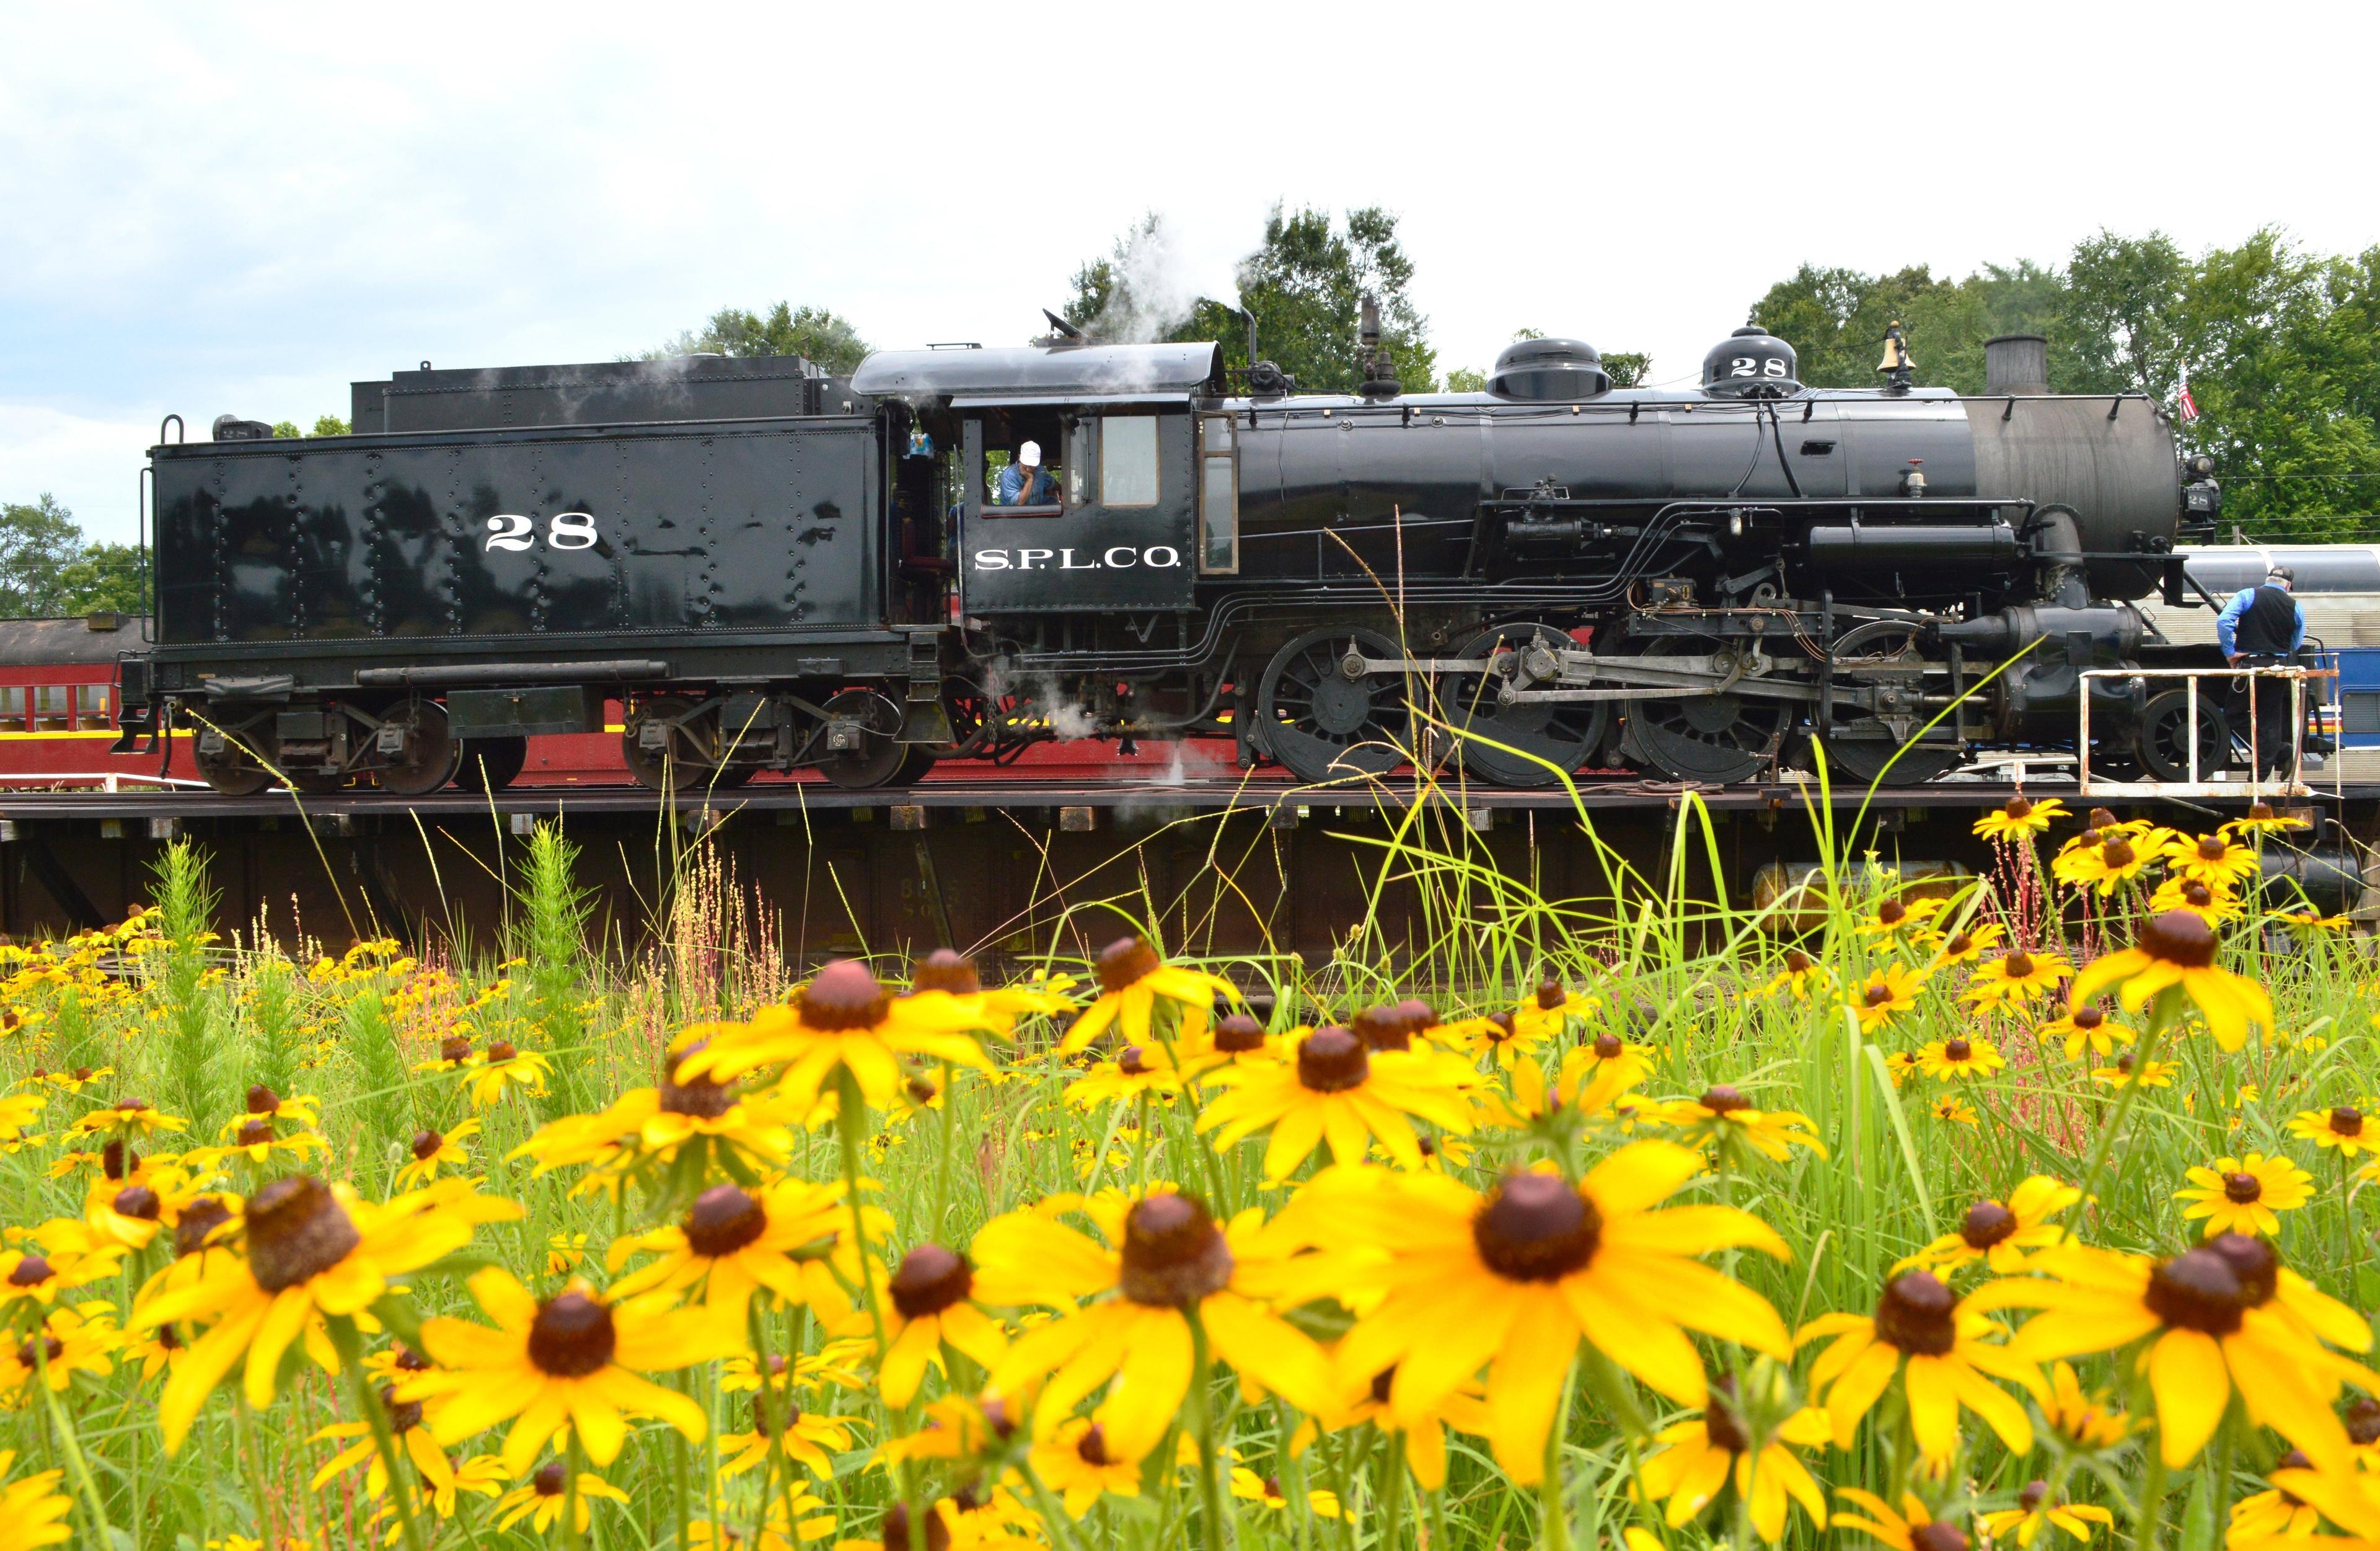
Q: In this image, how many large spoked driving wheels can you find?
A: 4